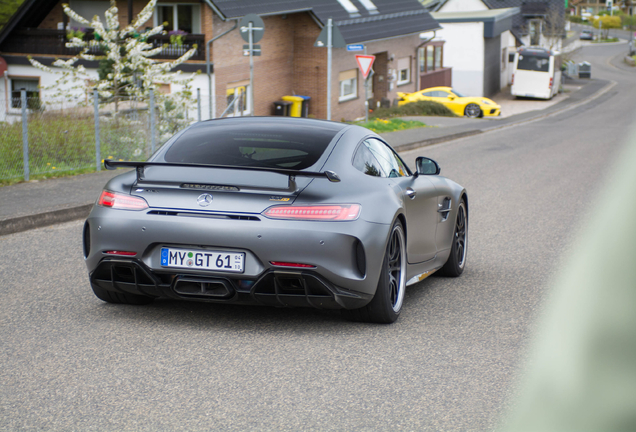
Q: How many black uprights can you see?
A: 2